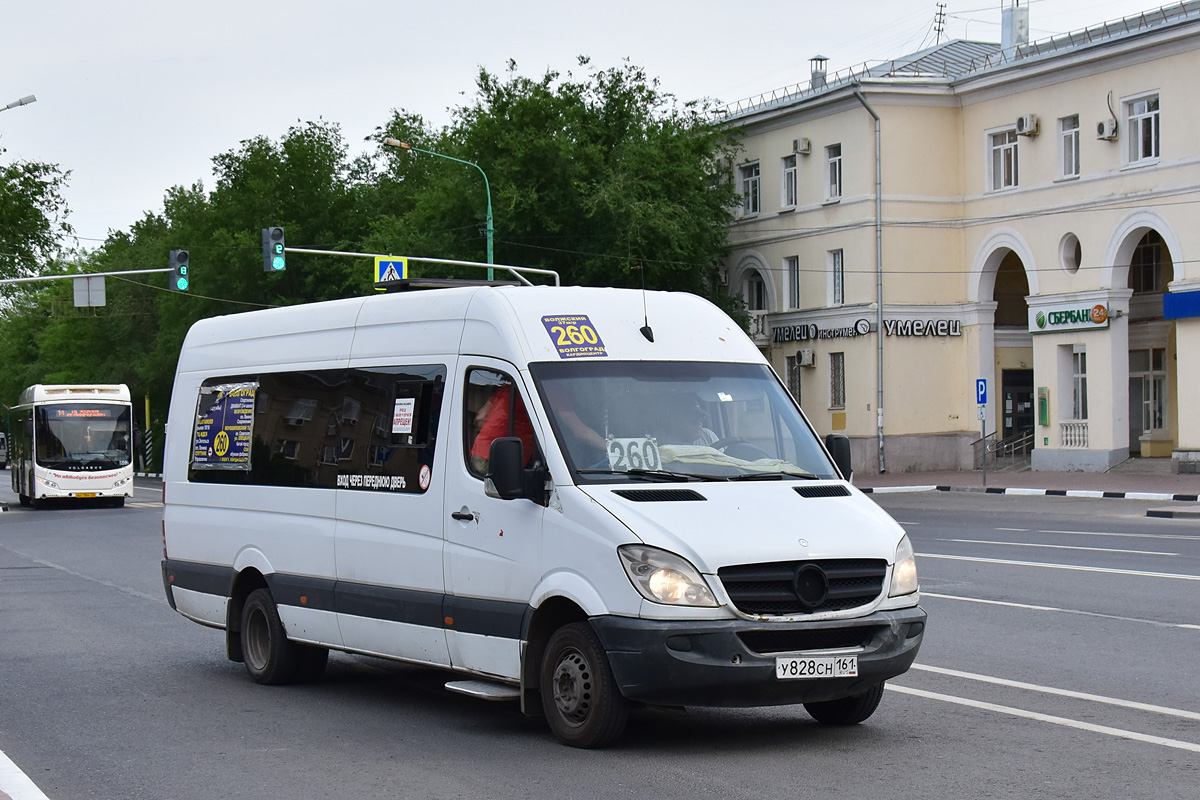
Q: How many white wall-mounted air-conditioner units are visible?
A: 4